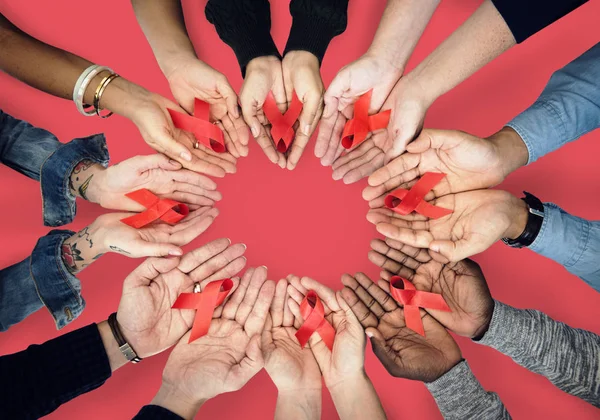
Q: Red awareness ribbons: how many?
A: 8